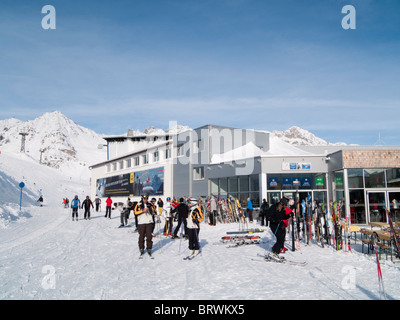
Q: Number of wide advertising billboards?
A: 2